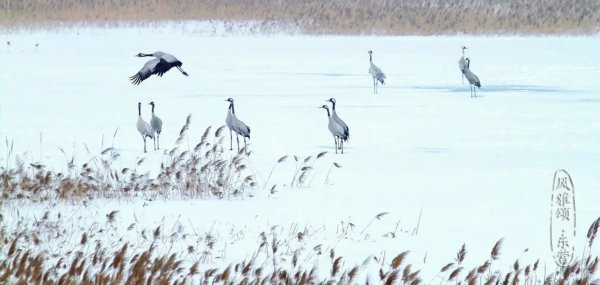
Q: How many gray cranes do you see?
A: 10